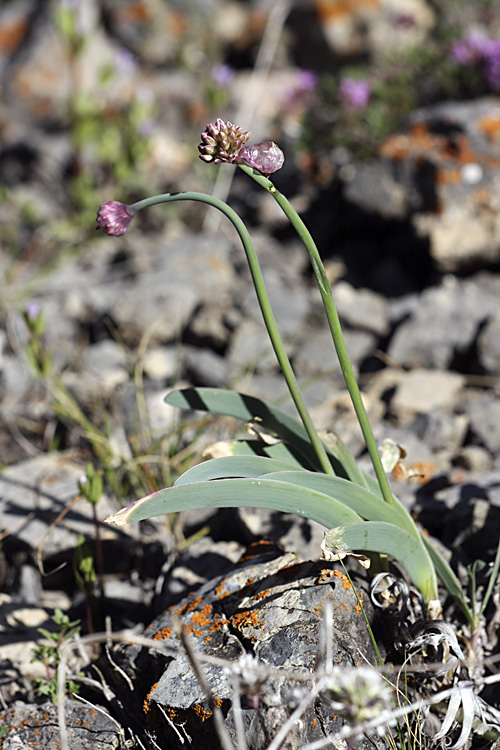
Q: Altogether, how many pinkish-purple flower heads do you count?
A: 2